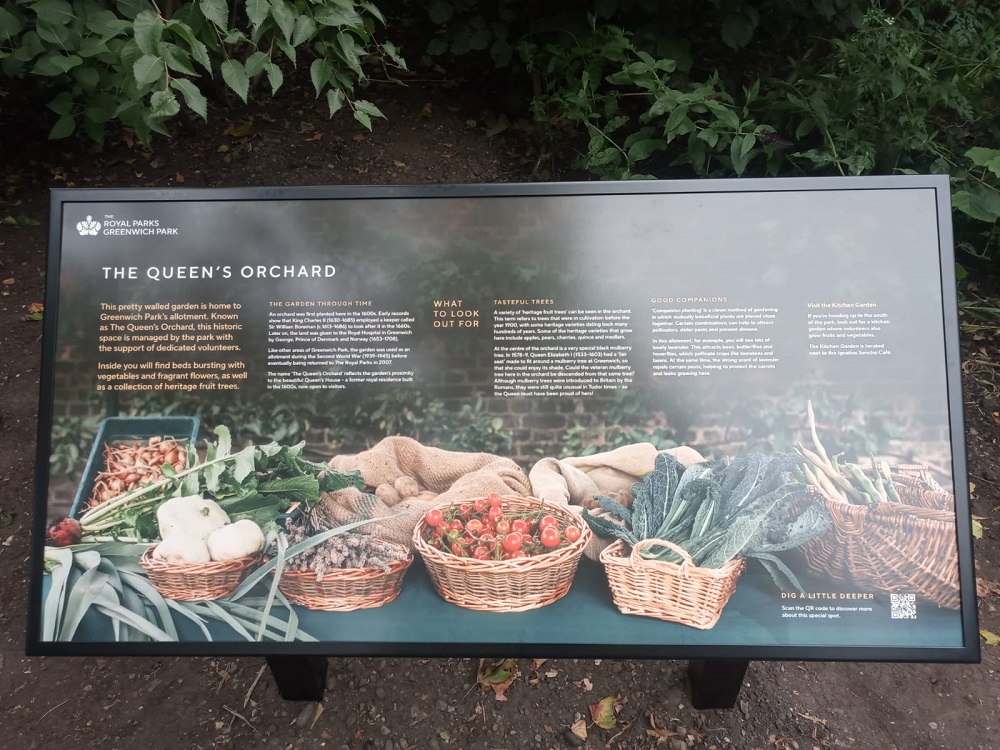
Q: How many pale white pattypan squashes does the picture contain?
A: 3